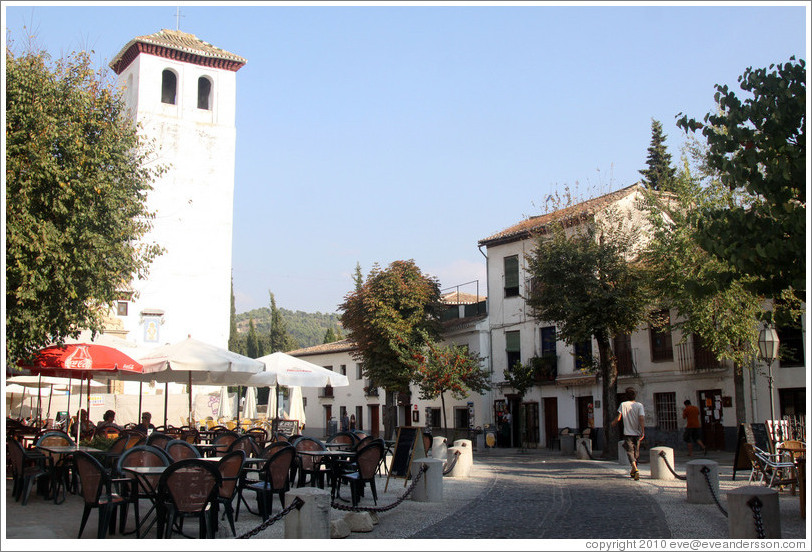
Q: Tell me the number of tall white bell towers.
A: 1